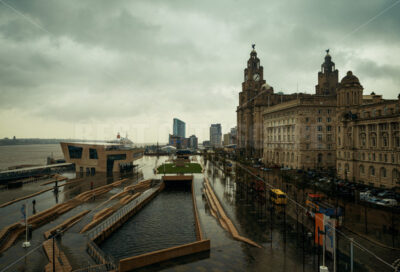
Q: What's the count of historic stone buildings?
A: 3